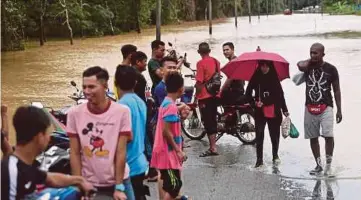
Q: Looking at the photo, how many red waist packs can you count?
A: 1